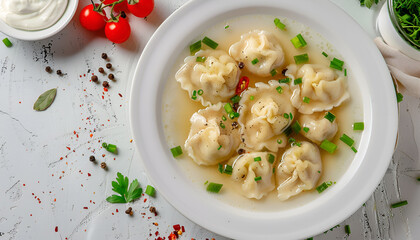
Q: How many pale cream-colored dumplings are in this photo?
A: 8